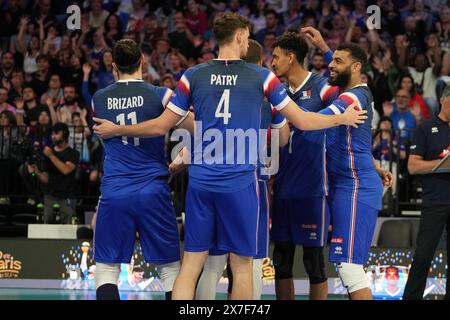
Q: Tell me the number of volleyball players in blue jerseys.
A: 5